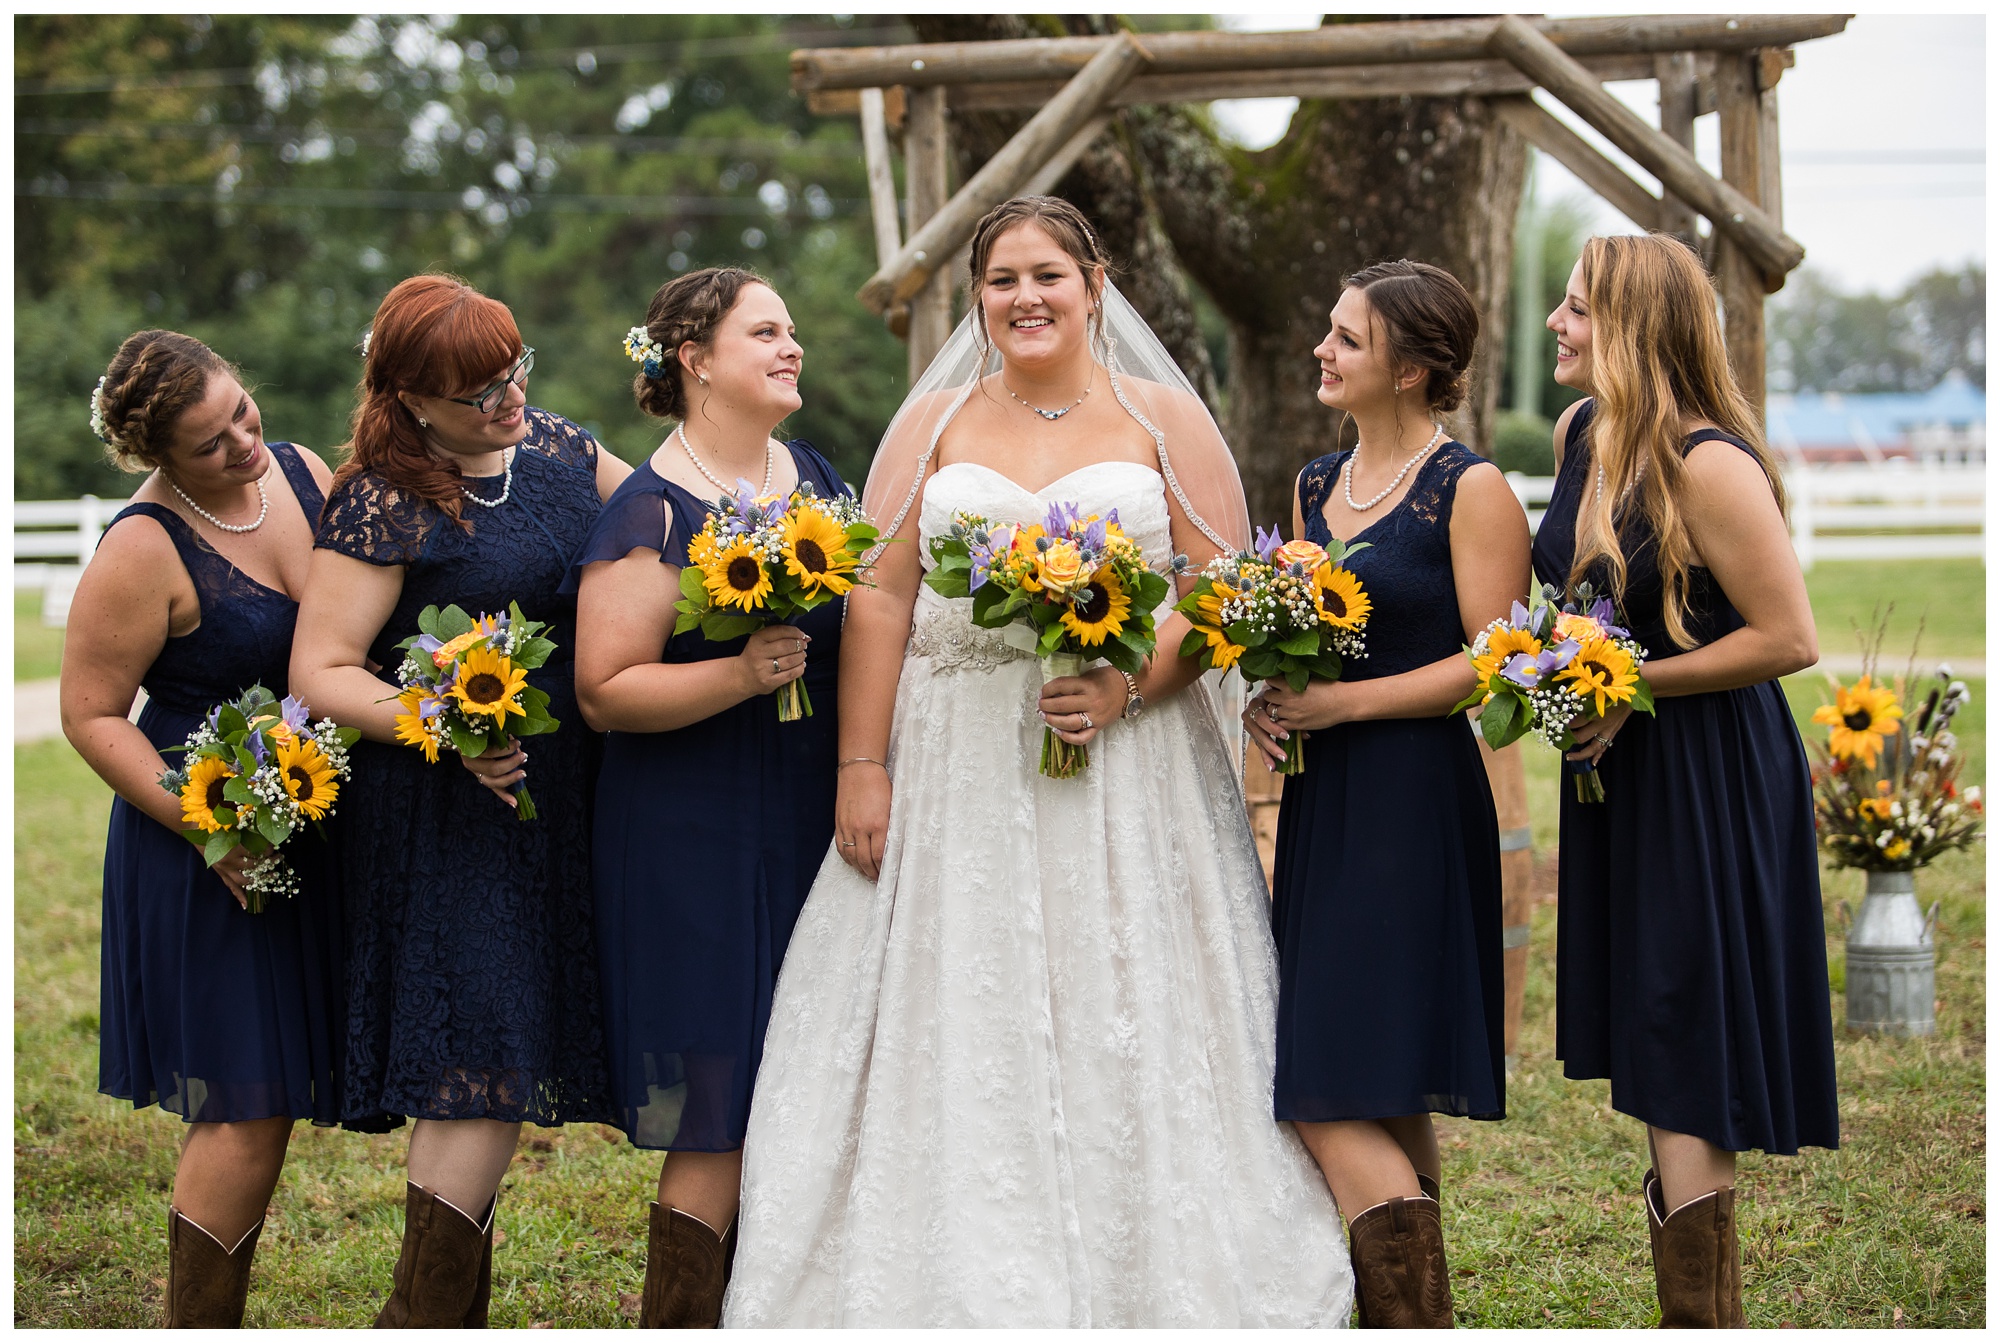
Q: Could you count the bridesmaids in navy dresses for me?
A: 5